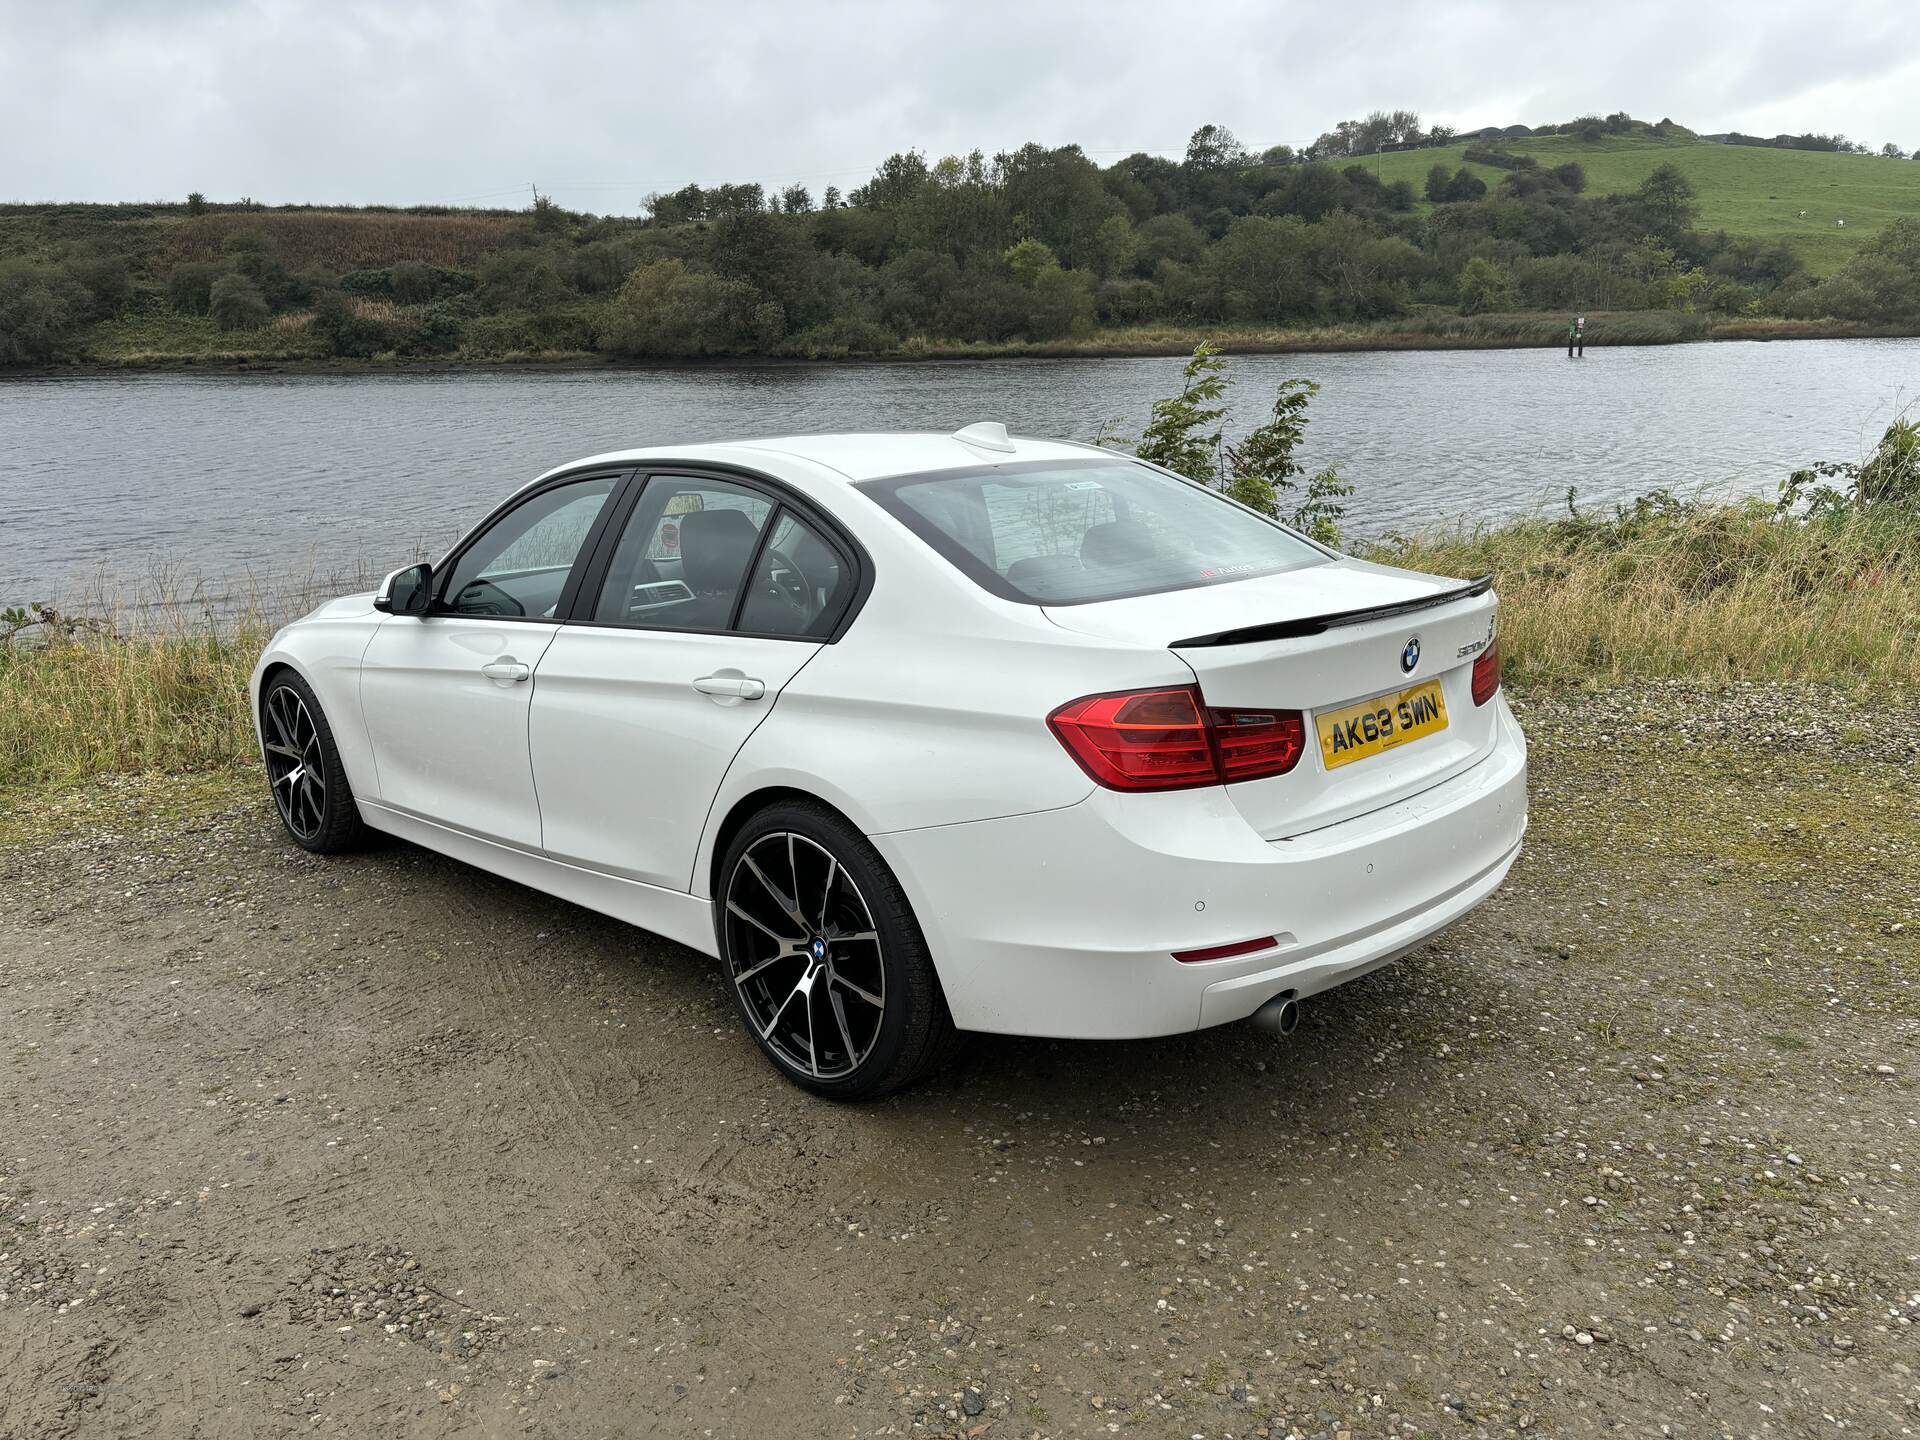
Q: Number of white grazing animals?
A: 2